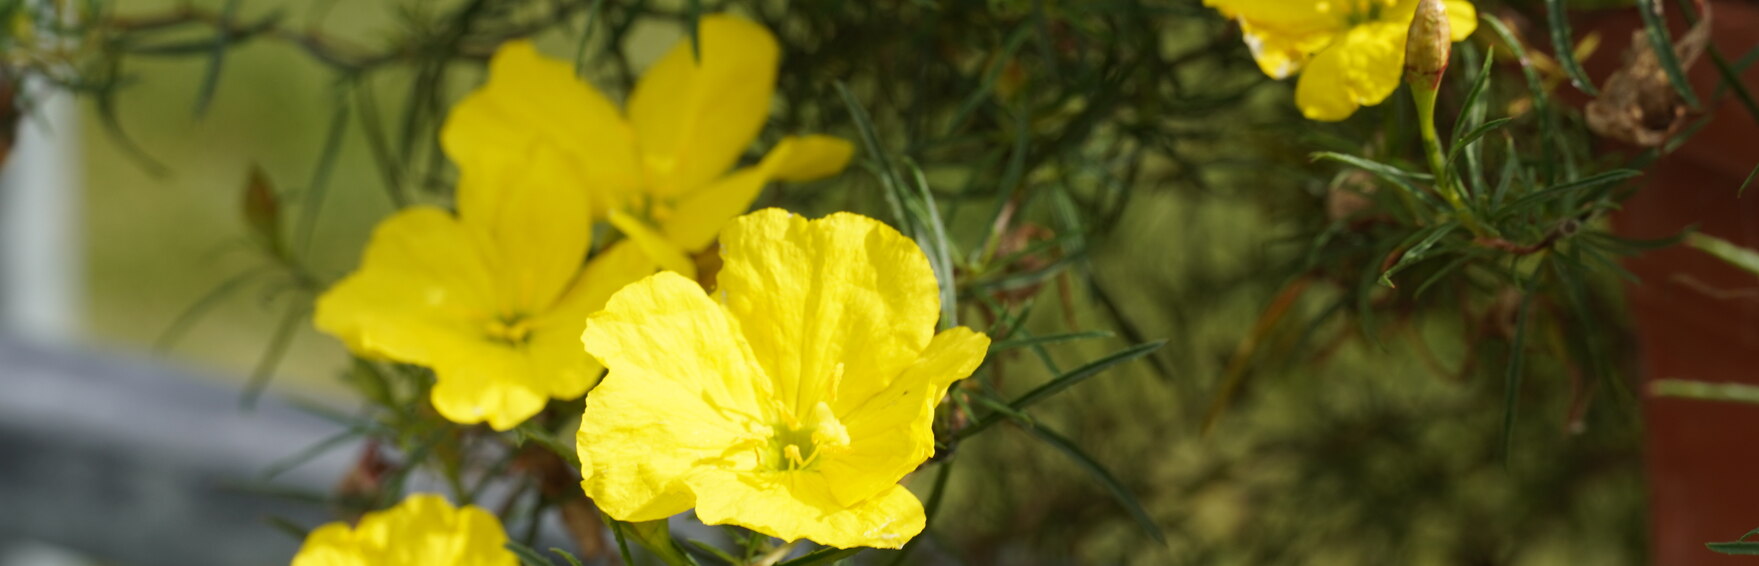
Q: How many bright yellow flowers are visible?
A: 5